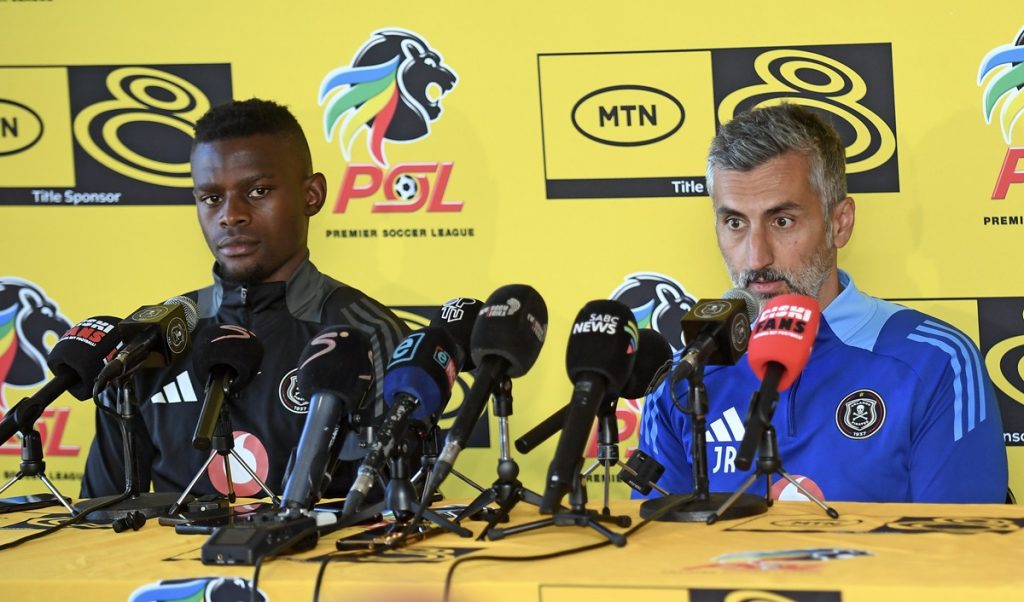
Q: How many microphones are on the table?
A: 11